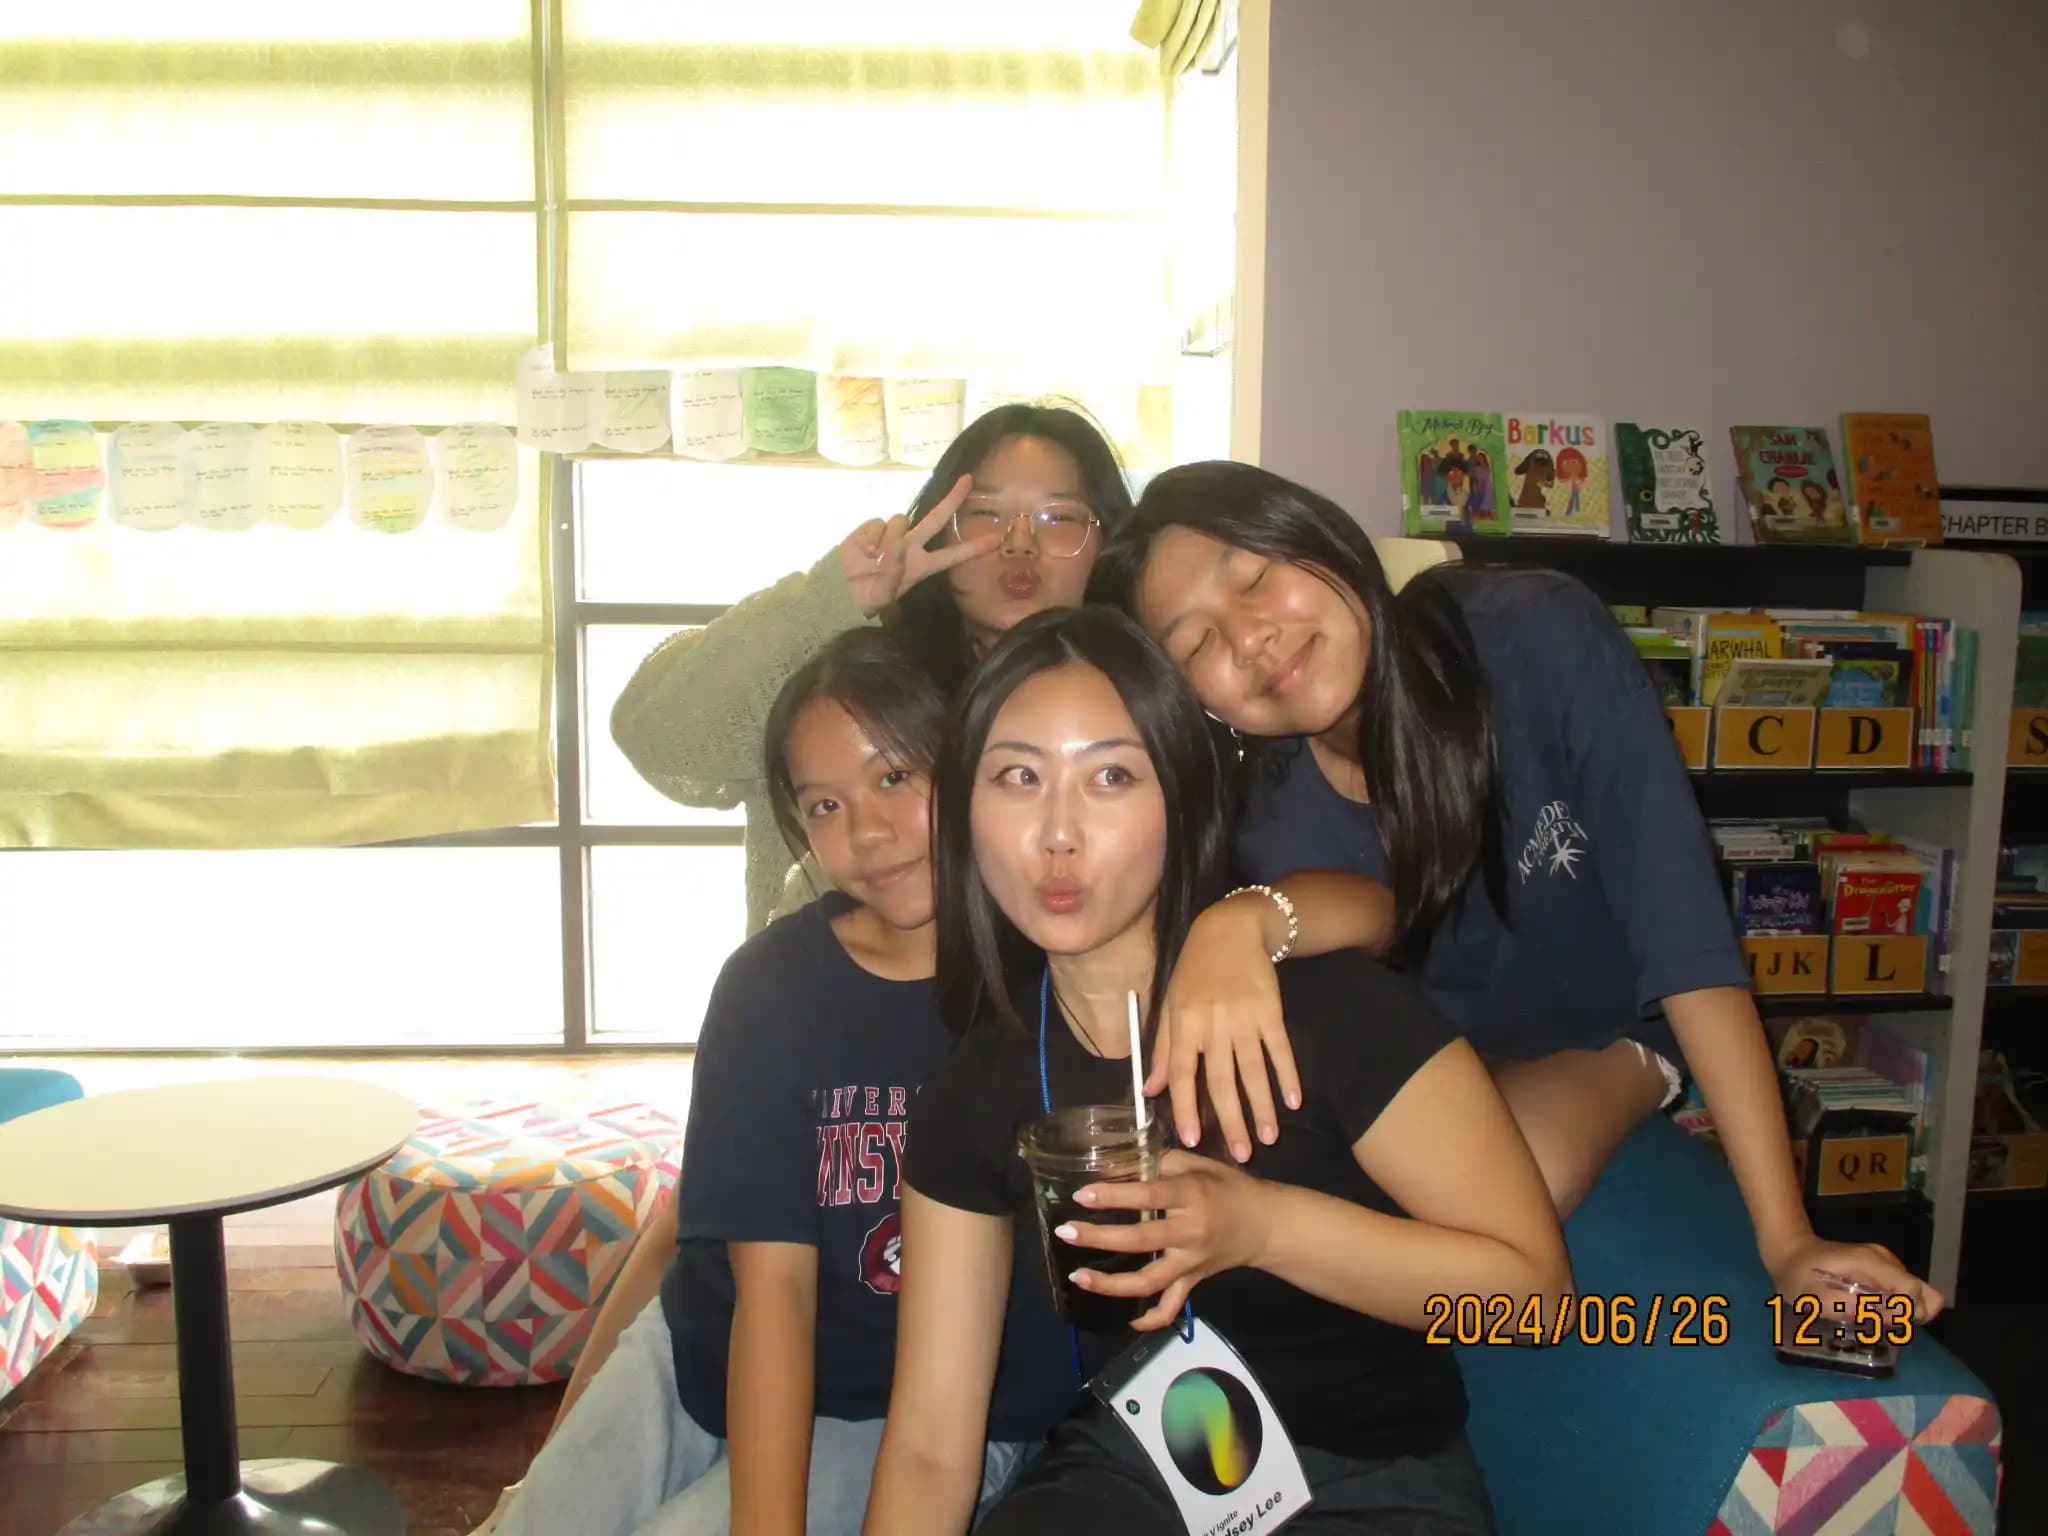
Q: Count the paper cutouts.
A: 13